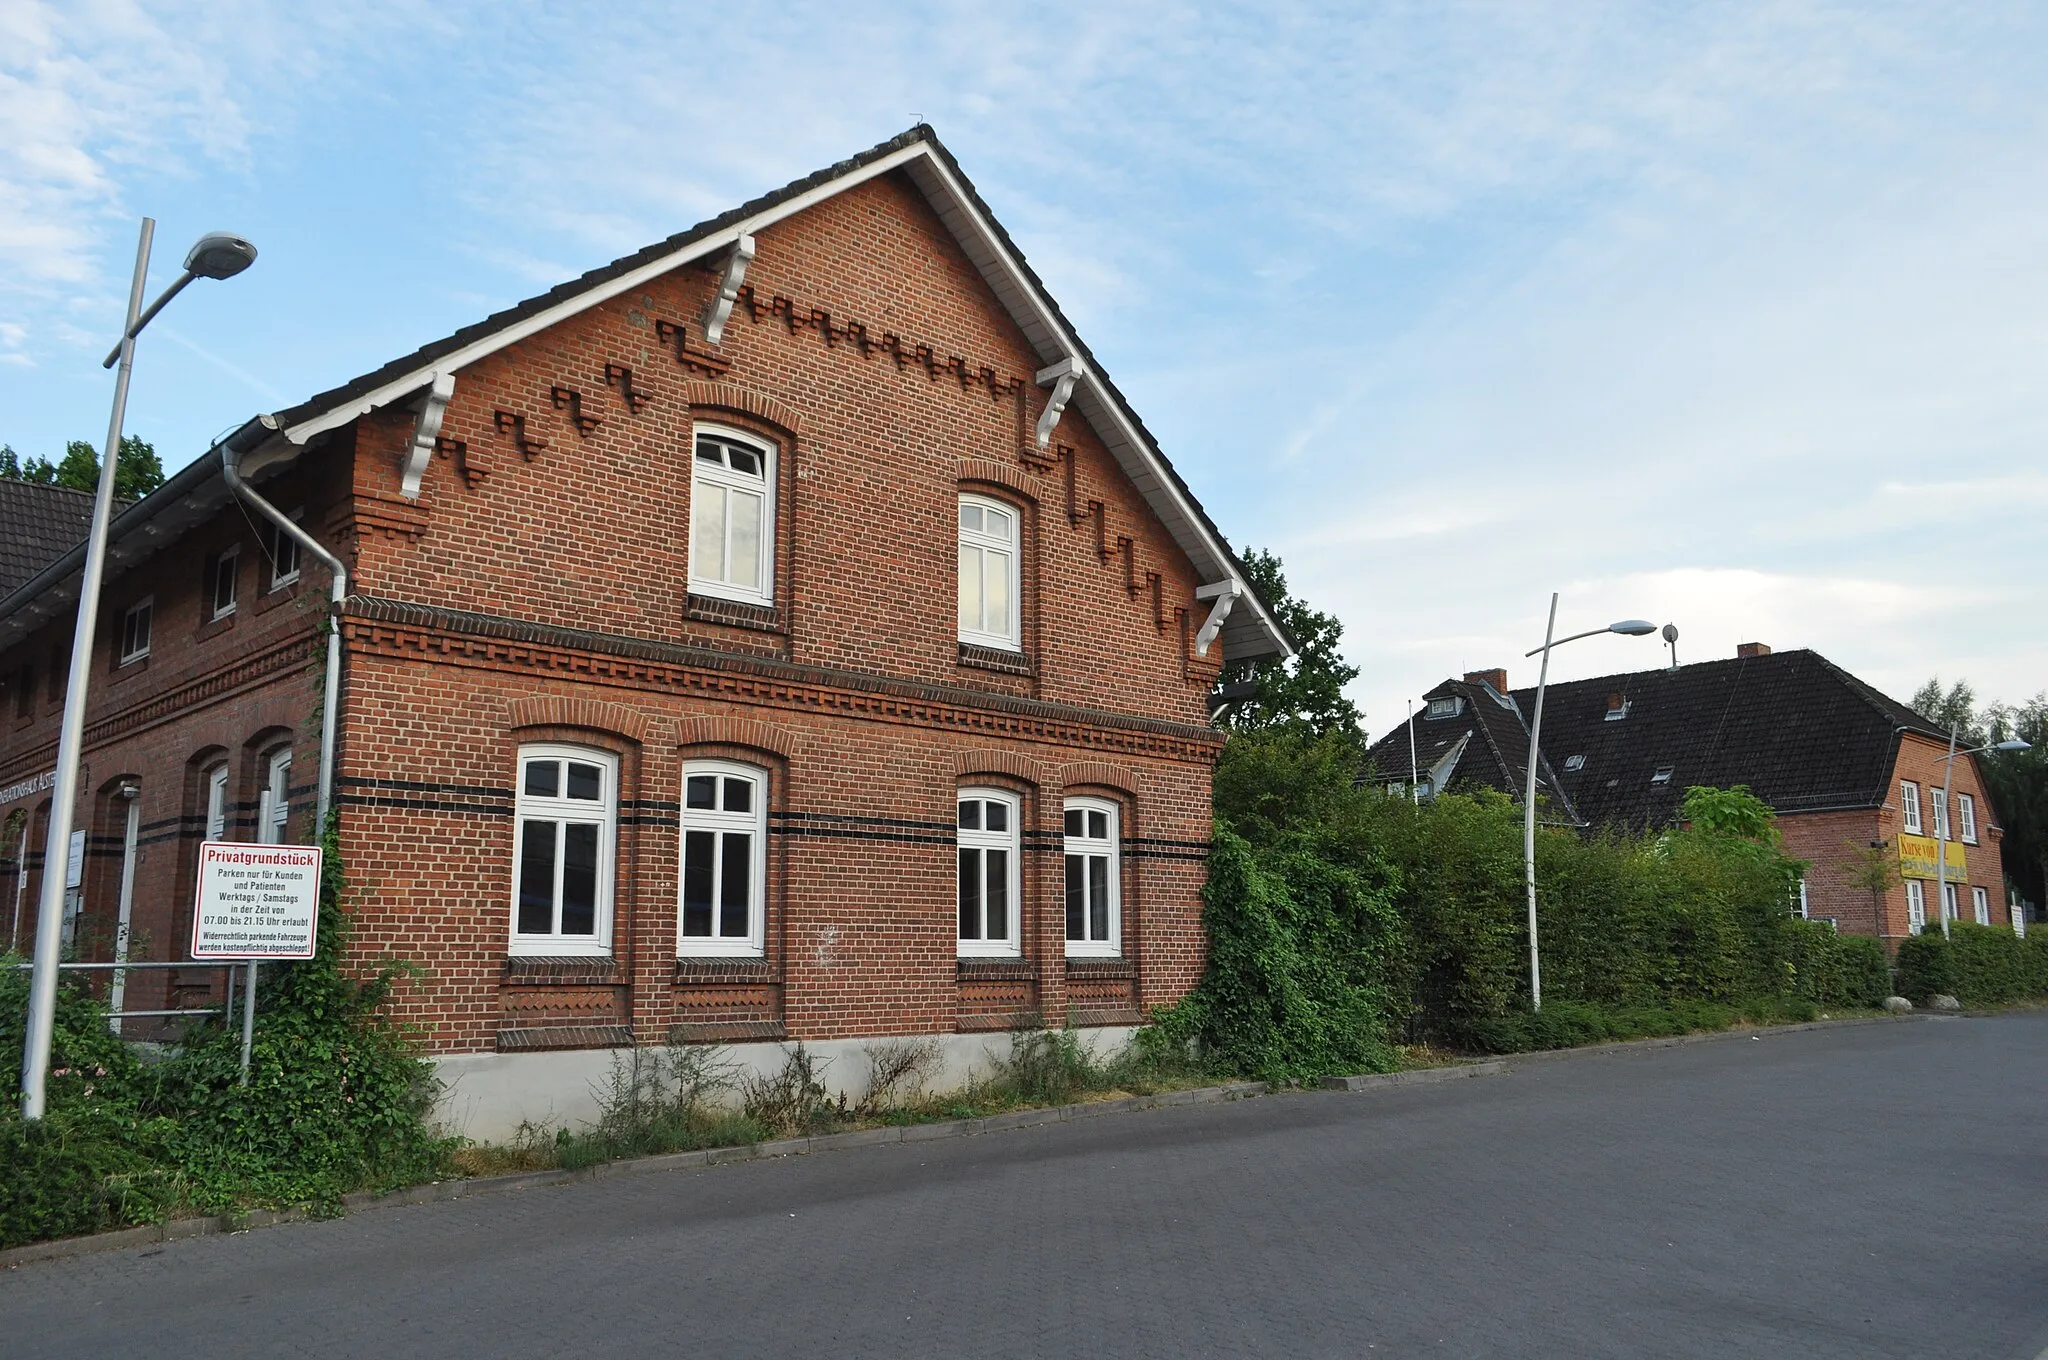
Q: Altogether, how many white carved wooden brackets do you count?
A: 4